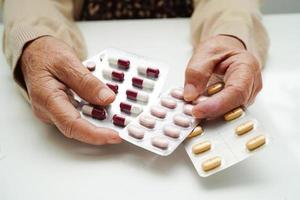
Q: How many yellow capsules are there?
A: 7